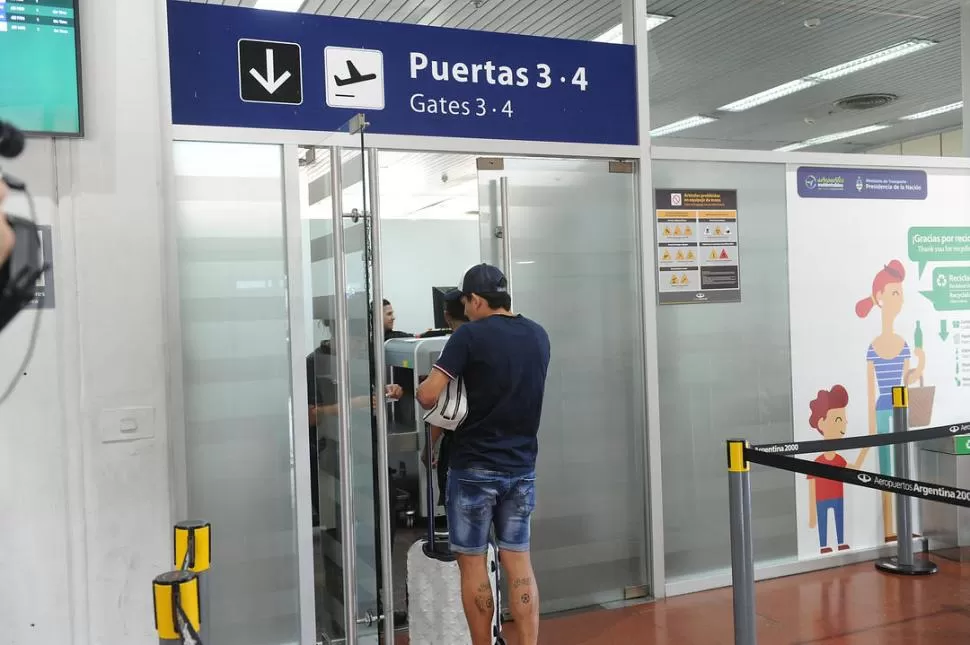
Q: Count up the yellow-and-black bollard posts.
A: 4